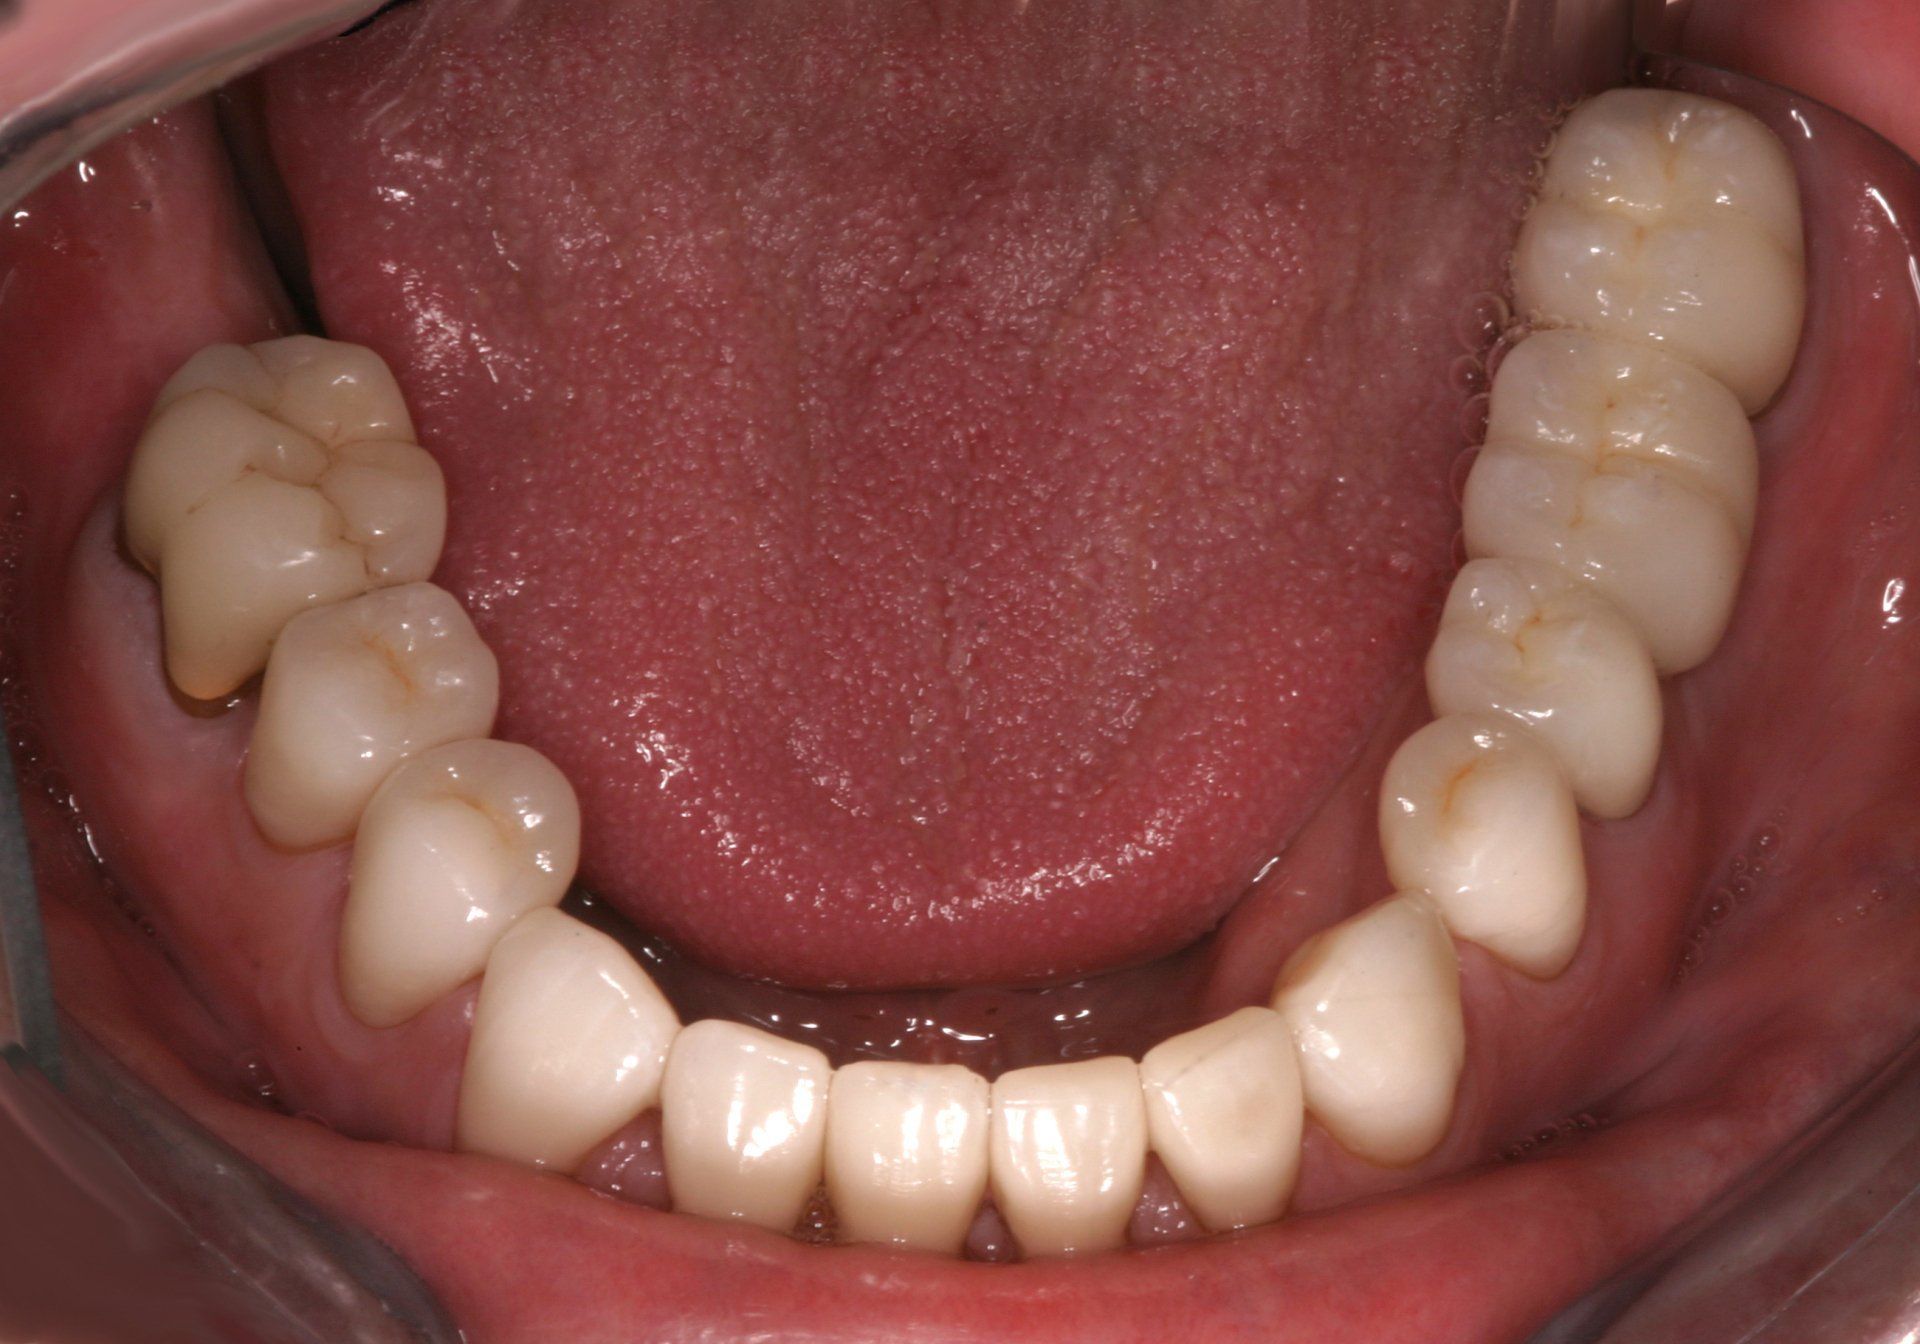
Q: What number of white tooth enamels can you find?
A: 13